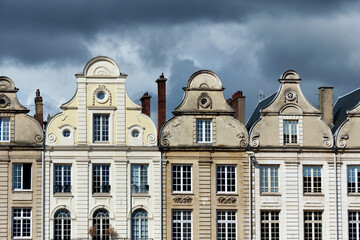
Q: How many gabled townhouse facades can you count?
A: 5